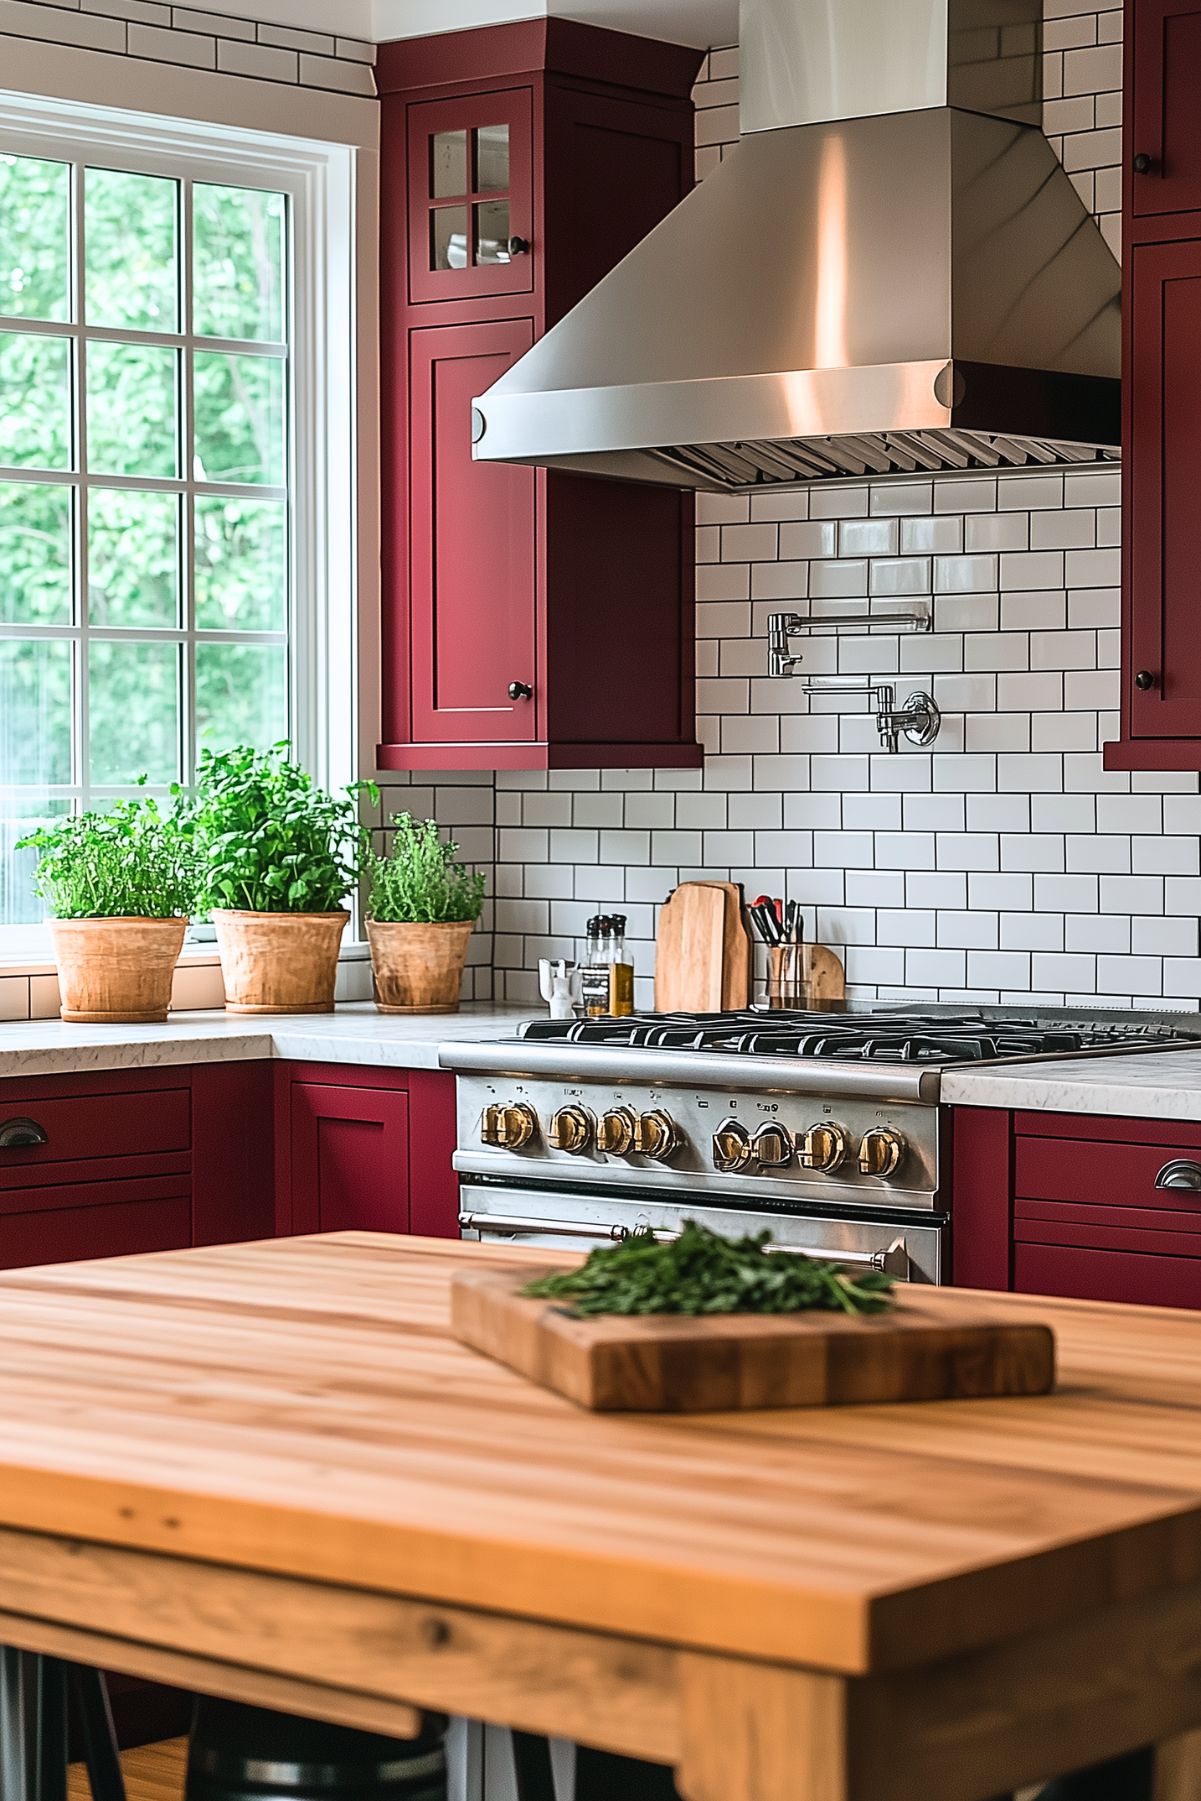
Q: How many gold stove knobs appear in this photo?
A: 8